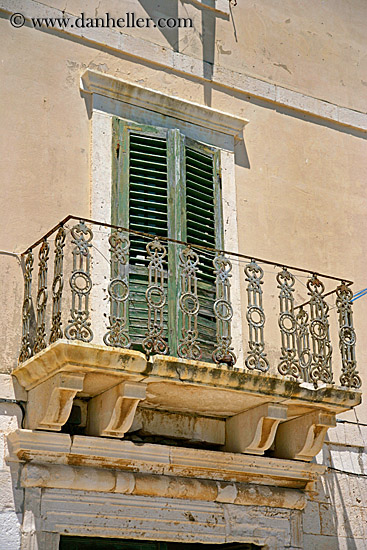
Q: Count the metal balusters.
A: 15